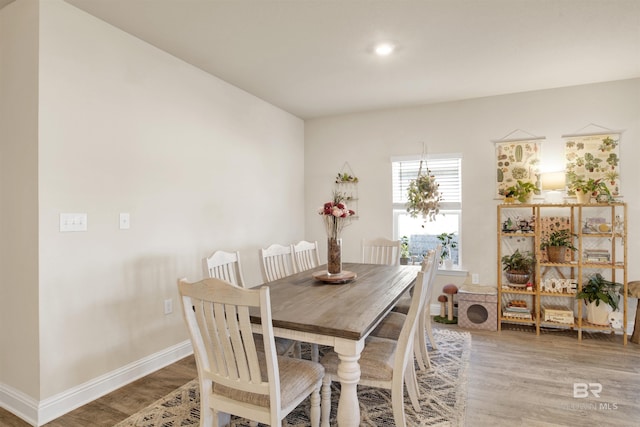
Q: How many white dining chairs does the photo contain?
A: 8